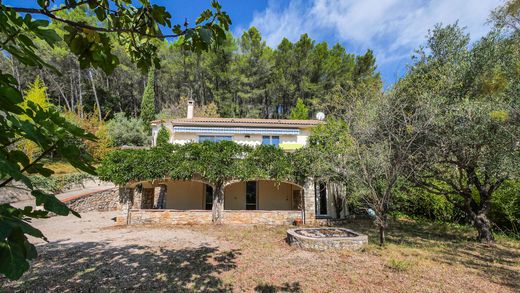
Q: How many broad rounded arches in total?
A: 2